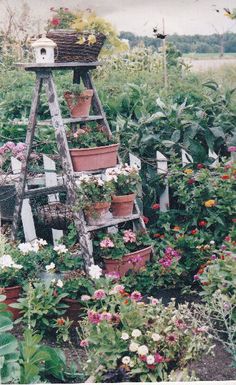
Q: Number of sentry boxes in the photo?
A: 0